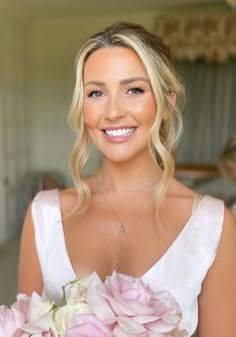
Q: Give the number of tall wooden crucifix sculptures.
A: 0